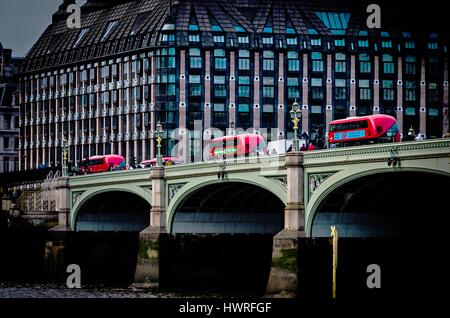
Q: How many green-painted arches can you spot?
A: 3